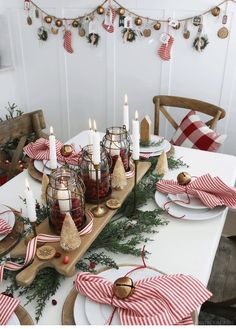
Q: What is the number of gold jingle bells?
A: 12